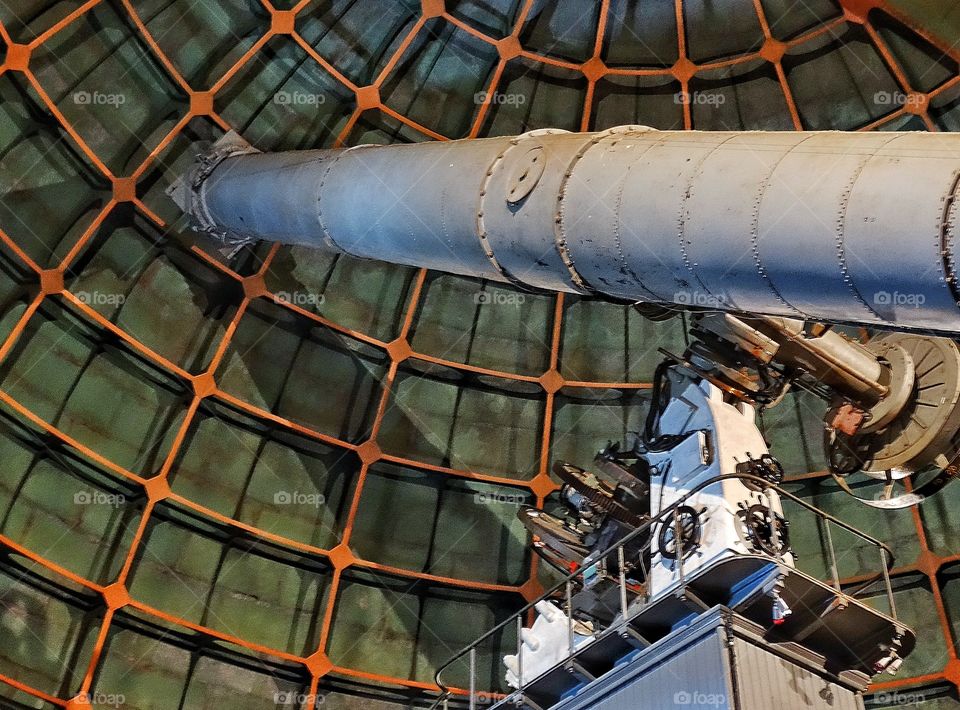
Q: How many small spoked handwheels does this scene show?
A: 3